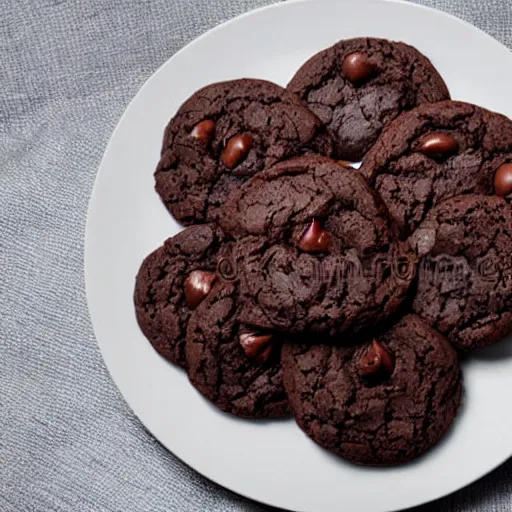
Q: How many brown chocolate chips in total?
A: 9